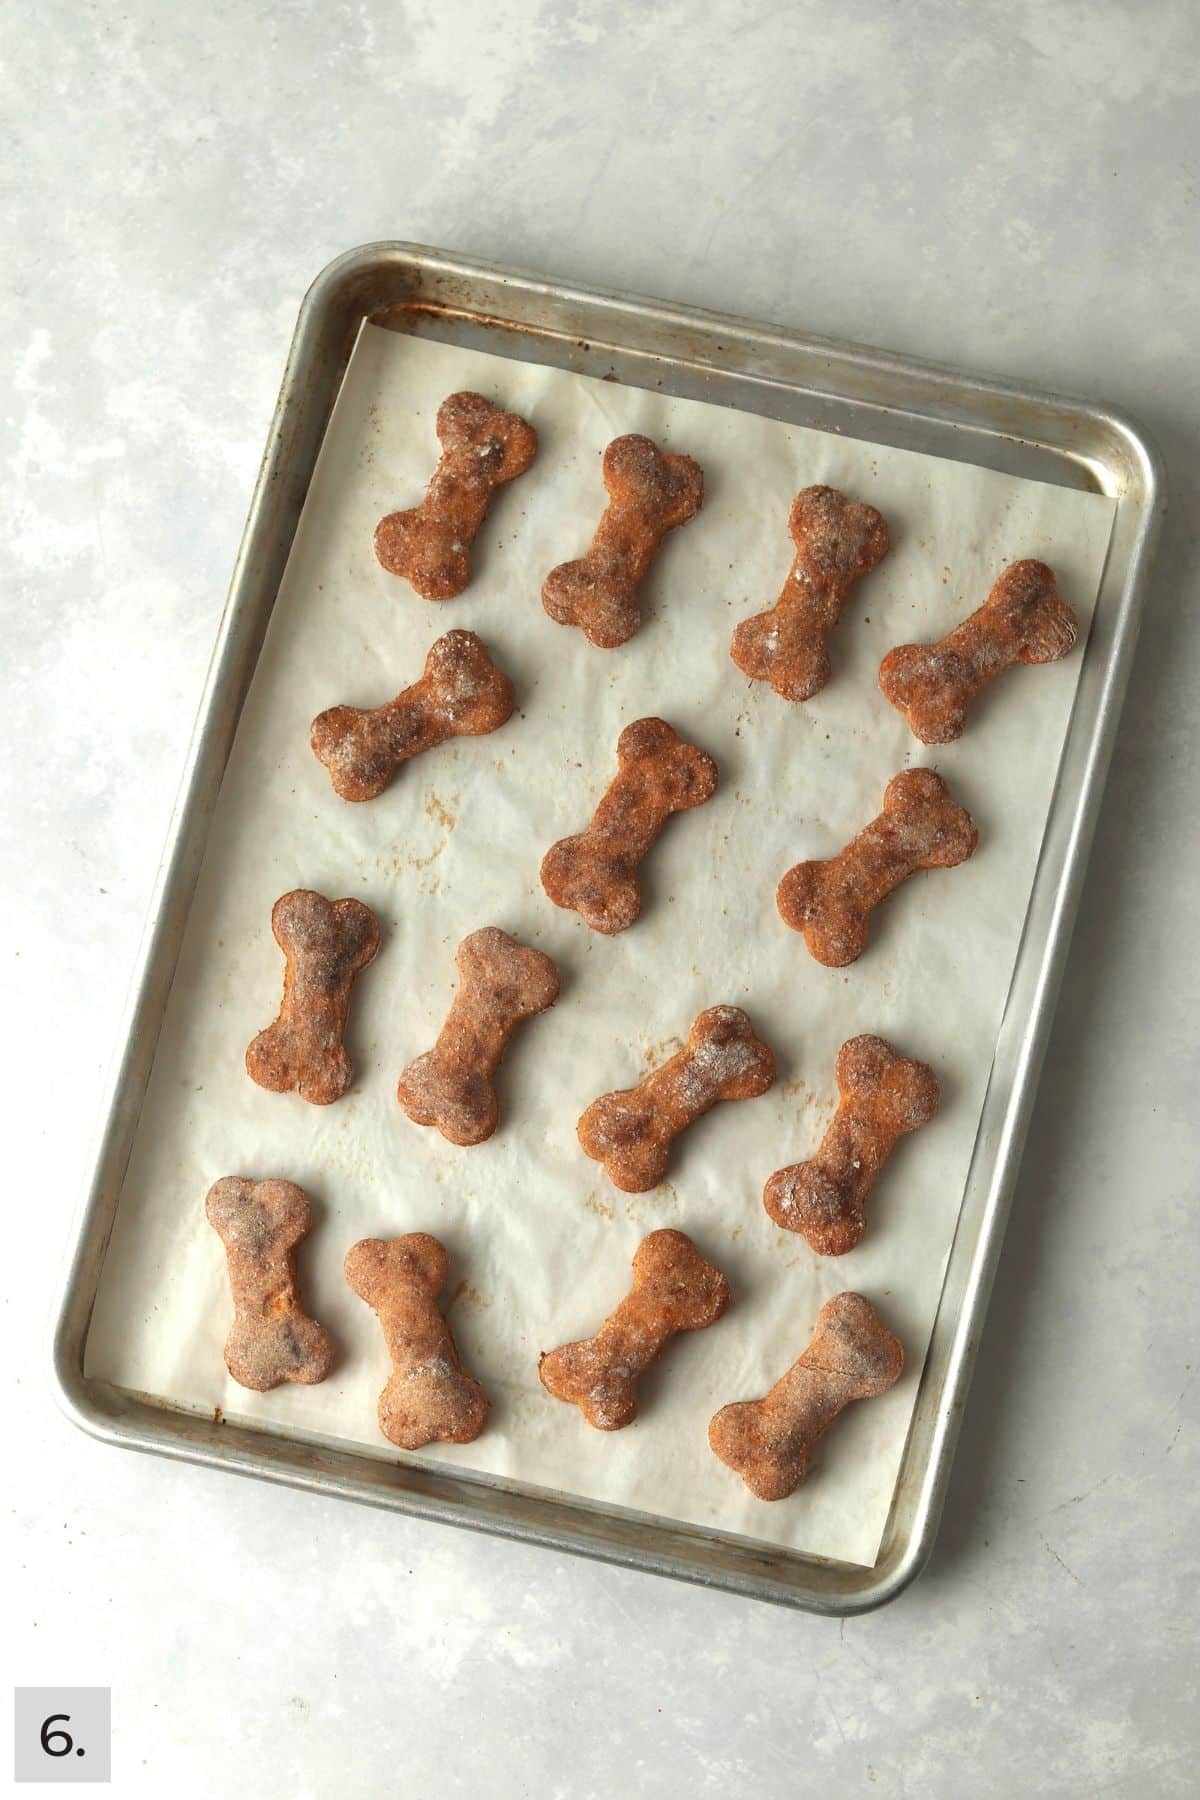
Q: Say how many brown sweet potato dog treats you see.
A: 15